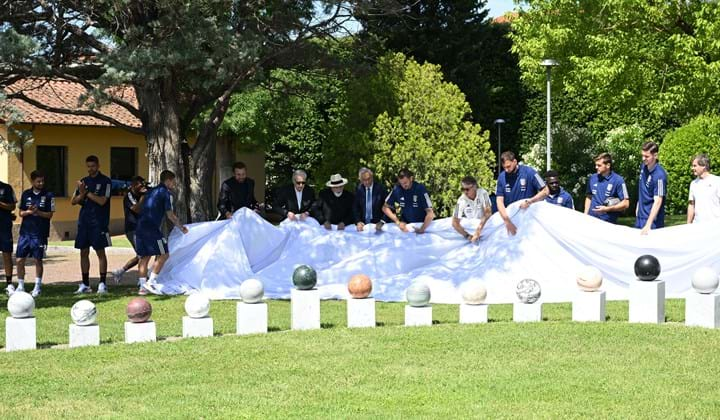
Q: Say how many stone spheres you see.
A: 13